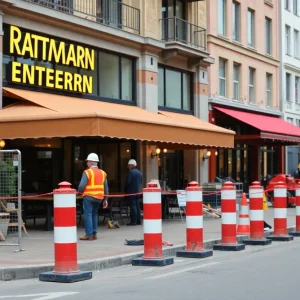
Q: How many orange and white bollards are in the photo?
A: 7